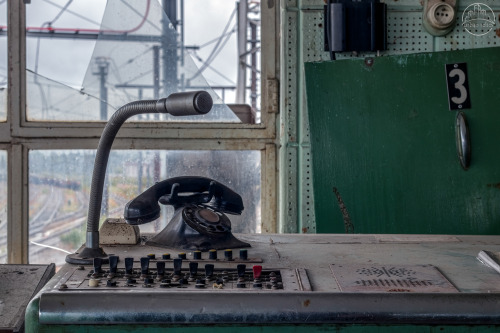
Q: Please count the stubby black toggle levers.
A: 9